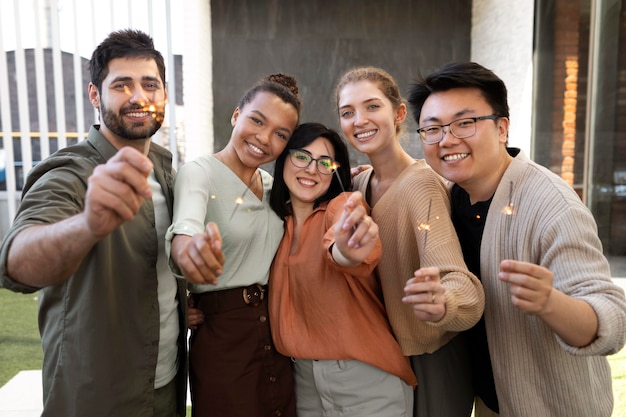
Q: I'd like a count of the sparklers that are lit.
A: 5